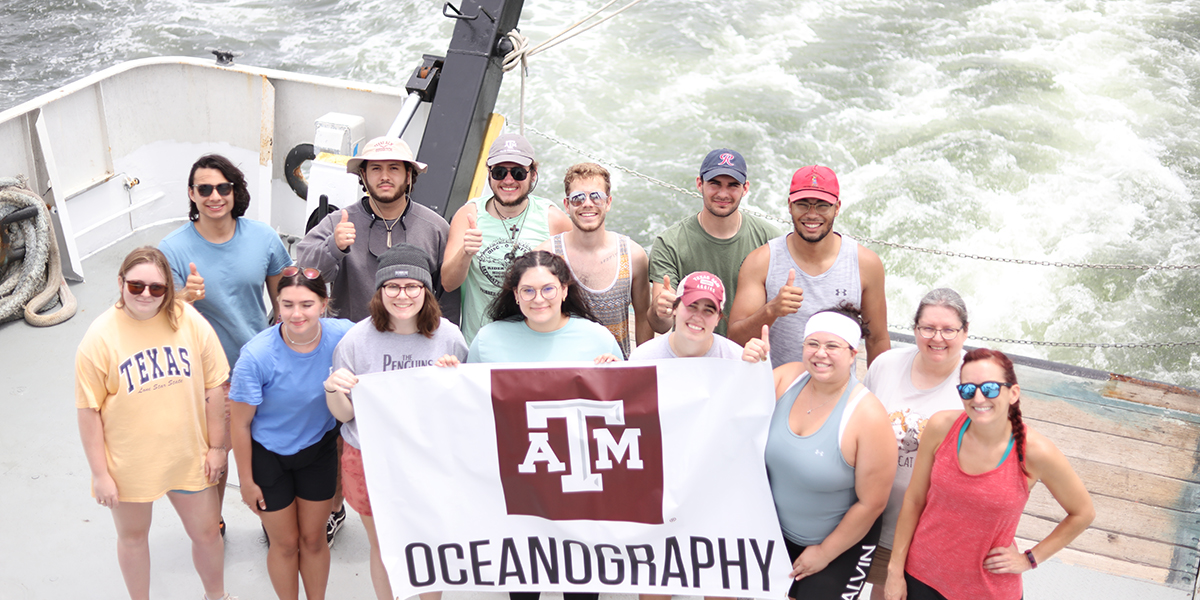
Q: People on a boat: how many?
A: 14